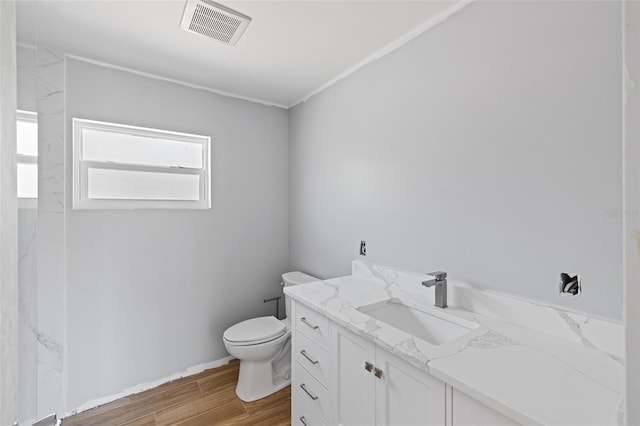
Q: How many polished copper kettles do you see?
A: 0